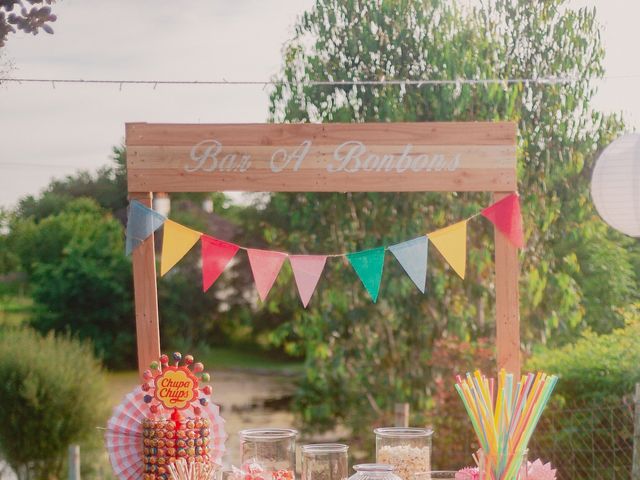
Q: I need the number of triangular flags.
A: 9